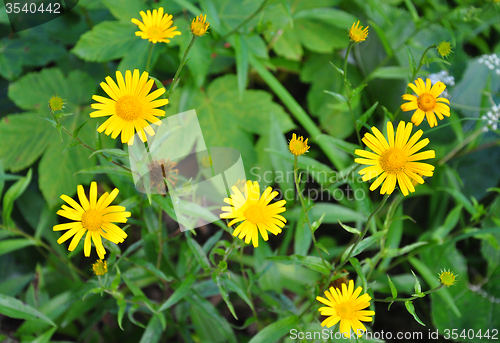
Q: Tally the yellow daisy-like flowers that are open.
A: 7